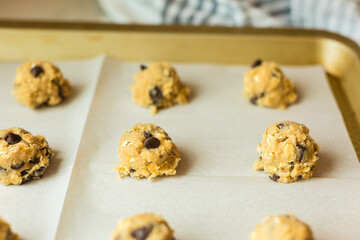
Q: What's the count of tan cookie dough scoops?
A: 9